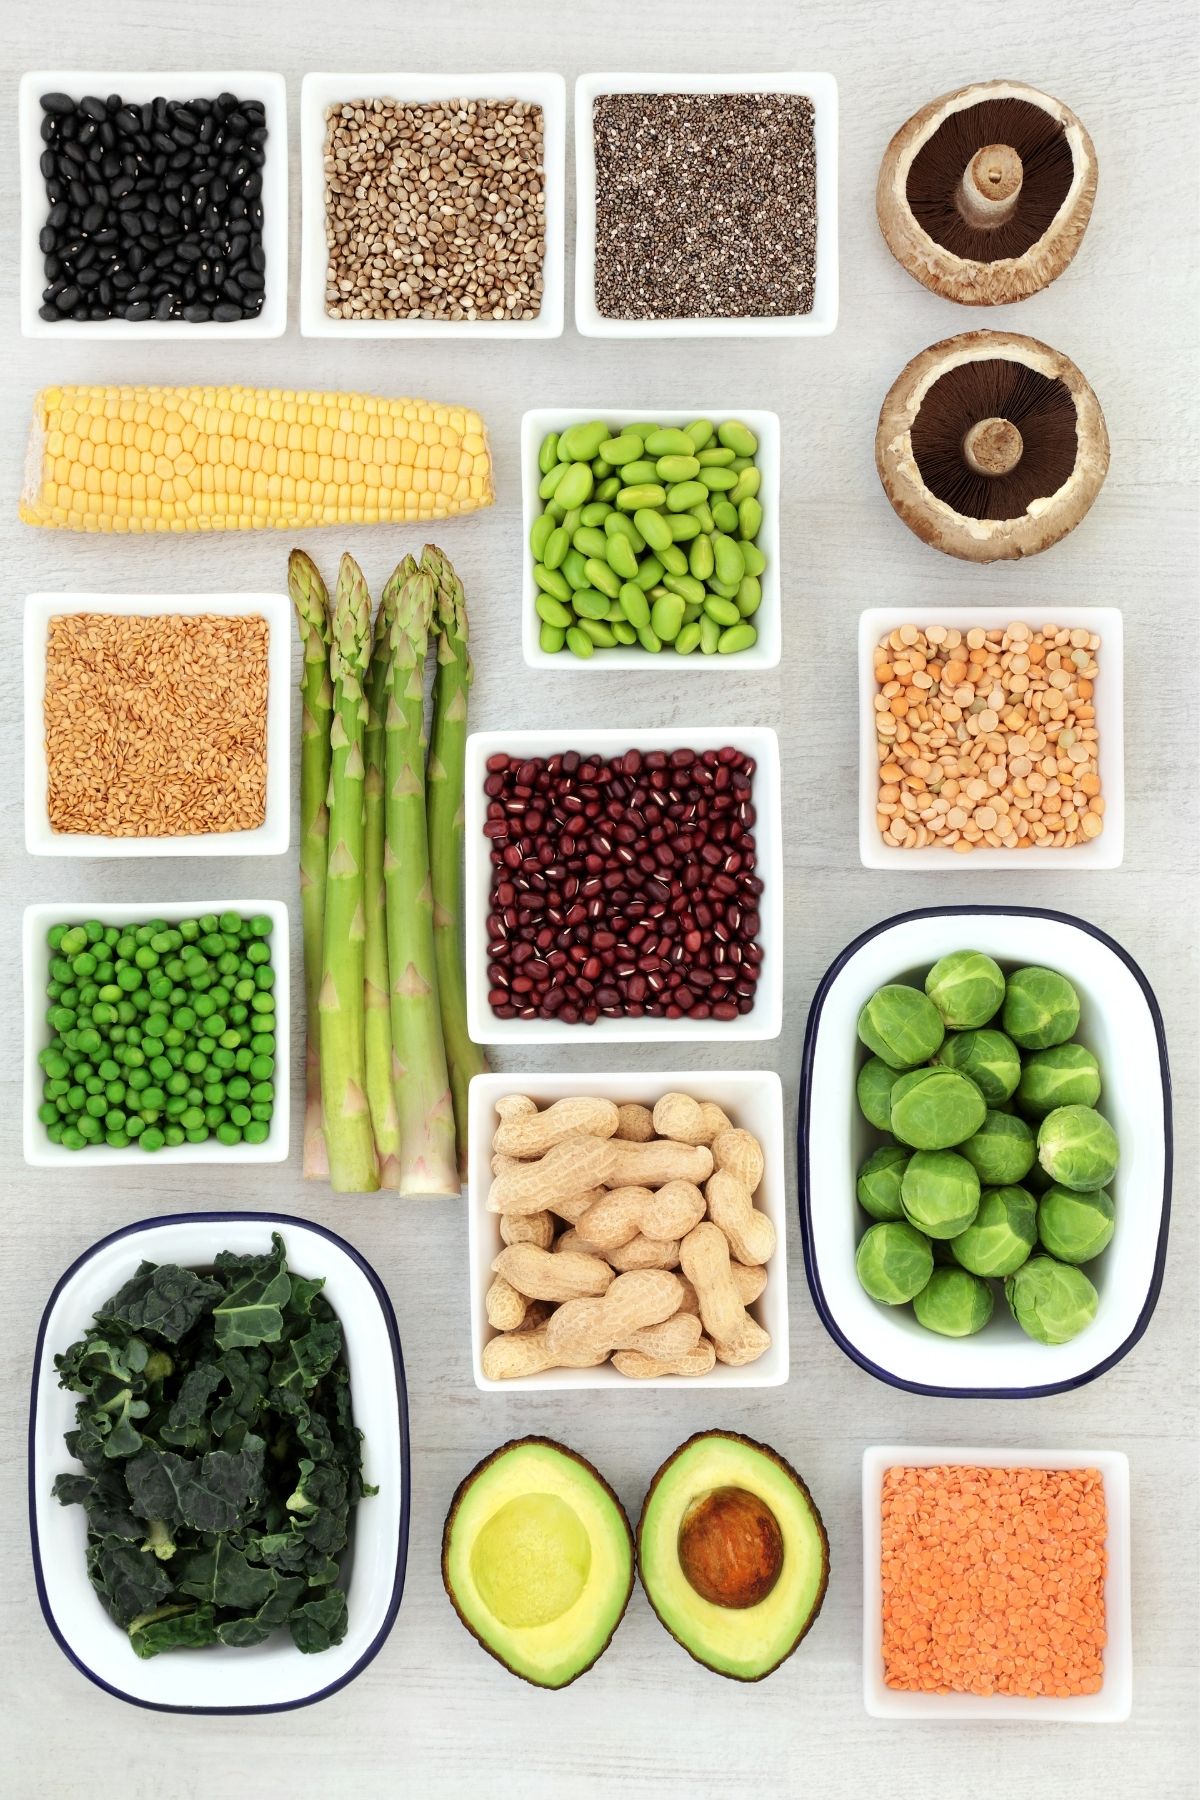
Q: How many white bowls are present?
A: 12